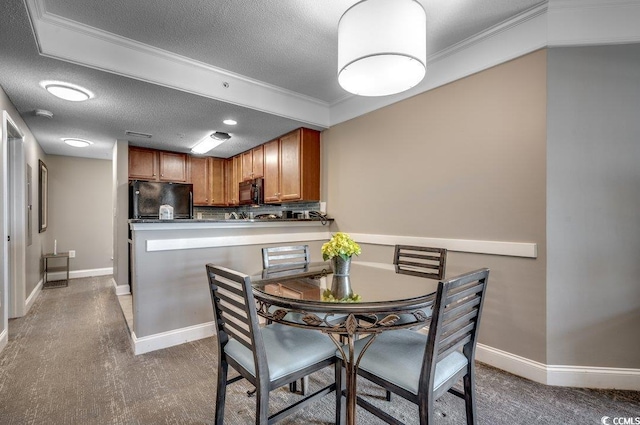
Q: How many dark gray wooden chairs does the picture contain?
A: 4